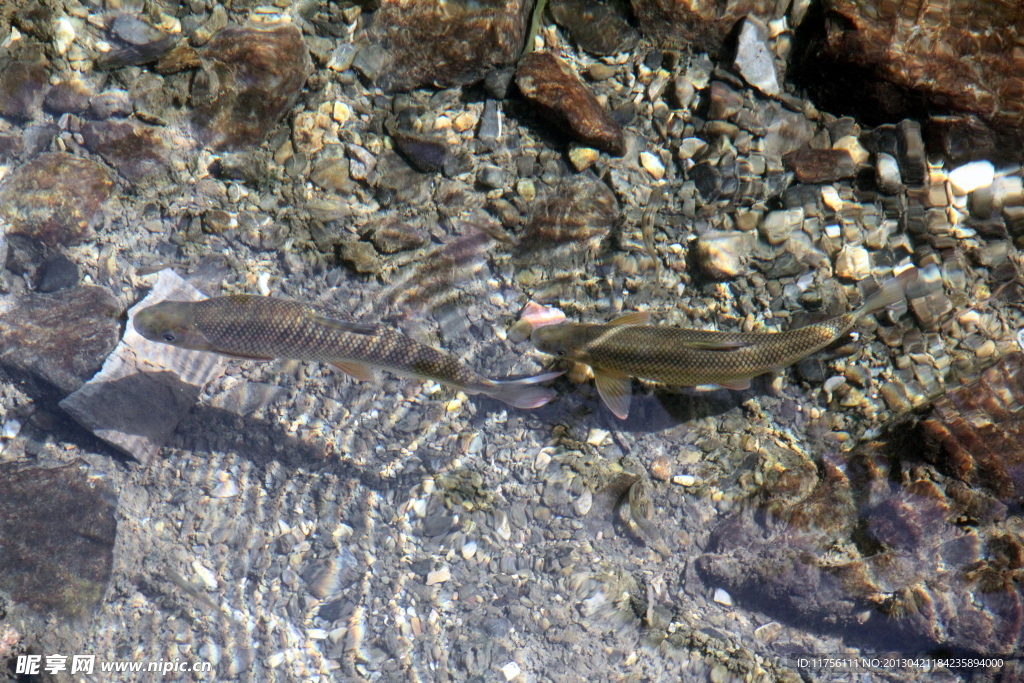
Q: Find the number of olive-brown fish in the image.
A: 2